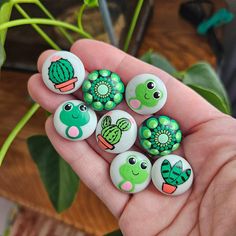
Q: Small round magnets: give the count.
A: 8